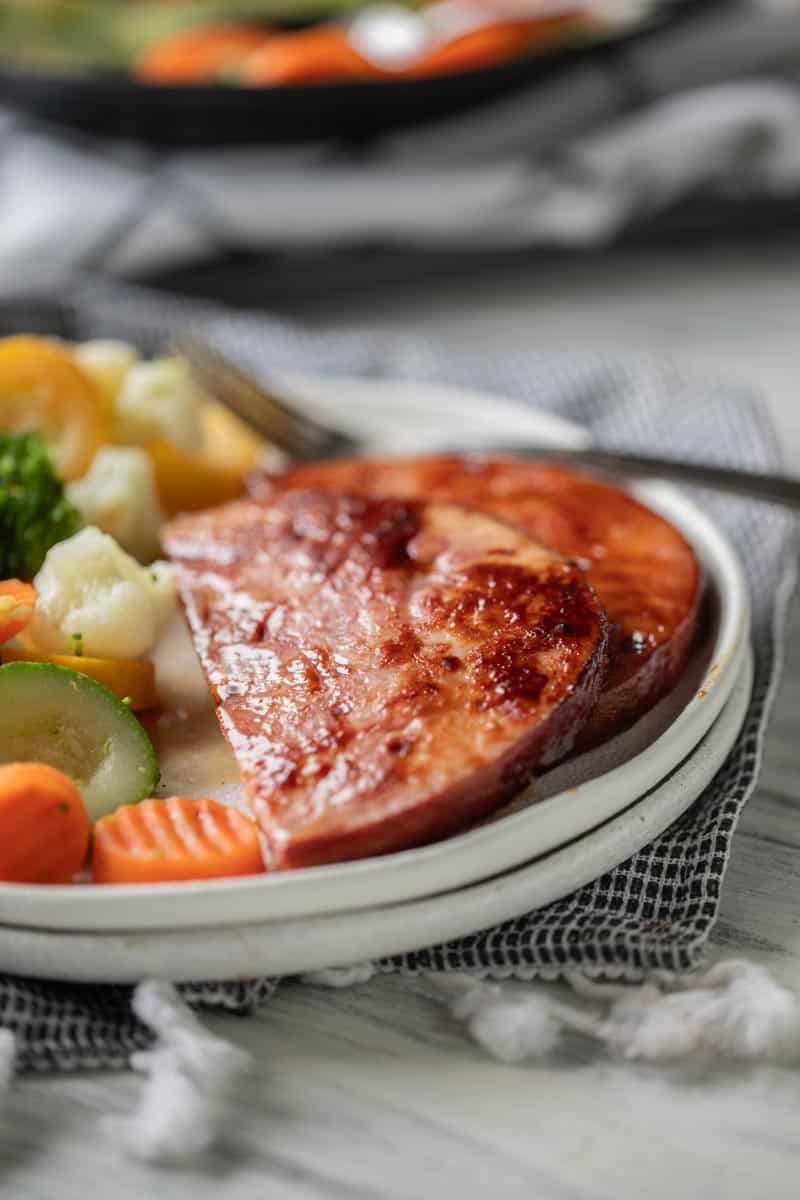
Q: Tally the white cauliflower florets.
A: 4